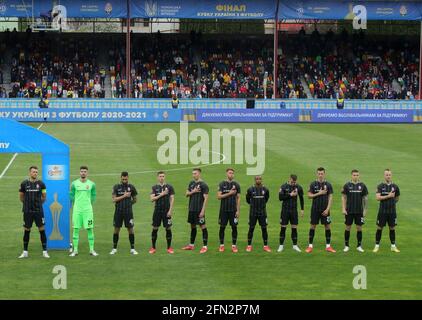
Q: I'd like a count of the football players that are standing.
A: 11